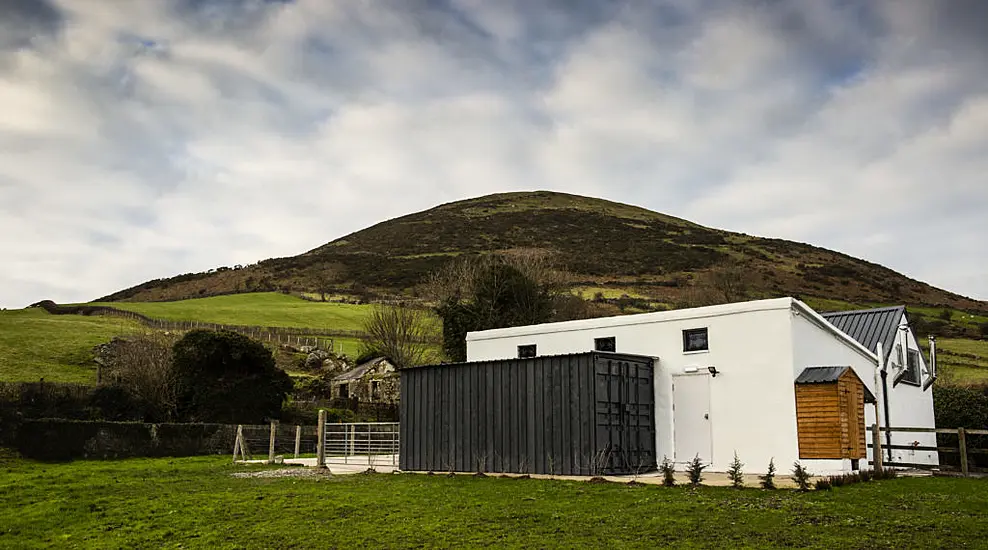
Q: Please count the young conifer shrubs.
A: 5